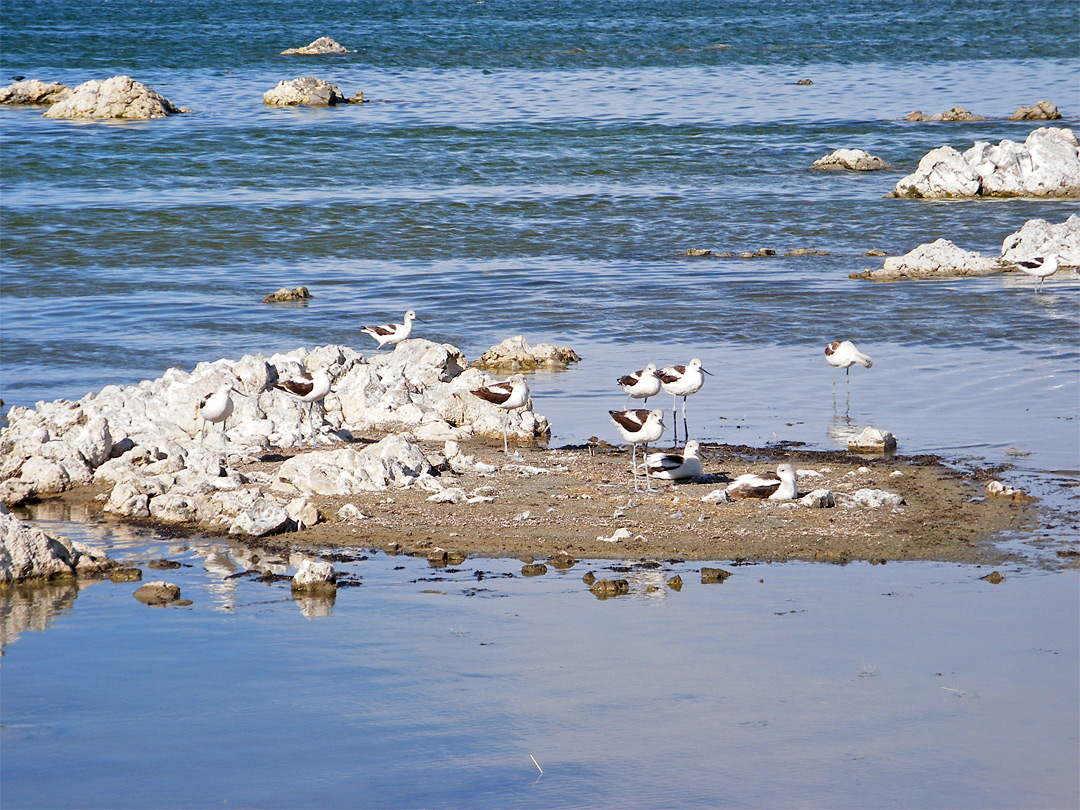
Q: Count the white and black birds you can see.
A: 11